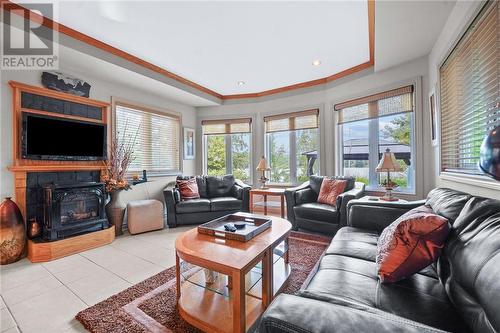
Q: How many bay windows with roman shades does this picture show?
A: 3